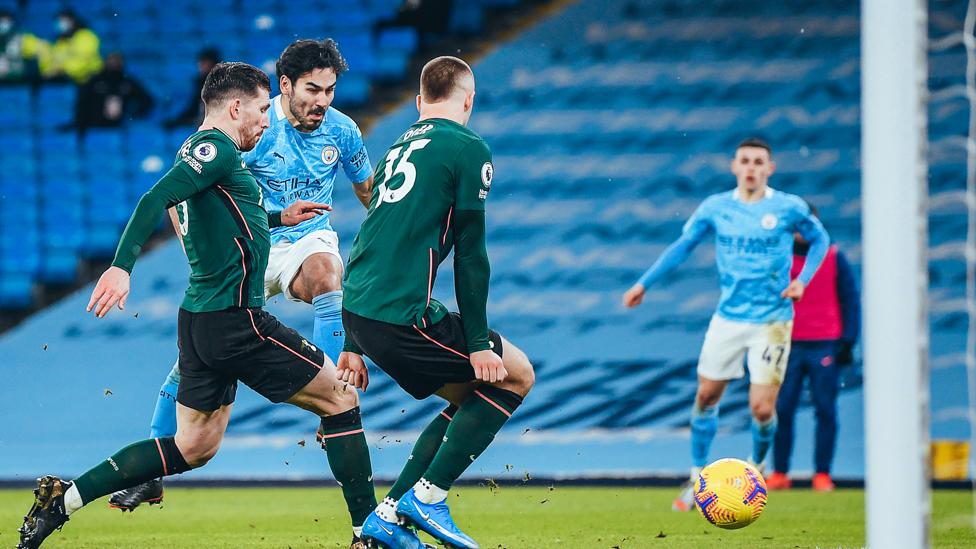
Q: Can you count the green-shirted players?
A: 2